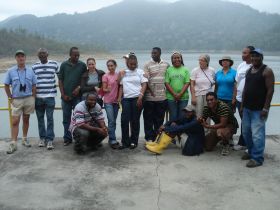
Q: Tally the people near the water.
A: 15